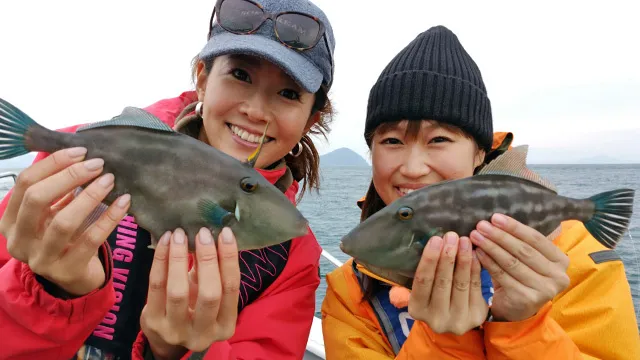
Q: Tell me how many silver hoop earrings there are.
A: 2